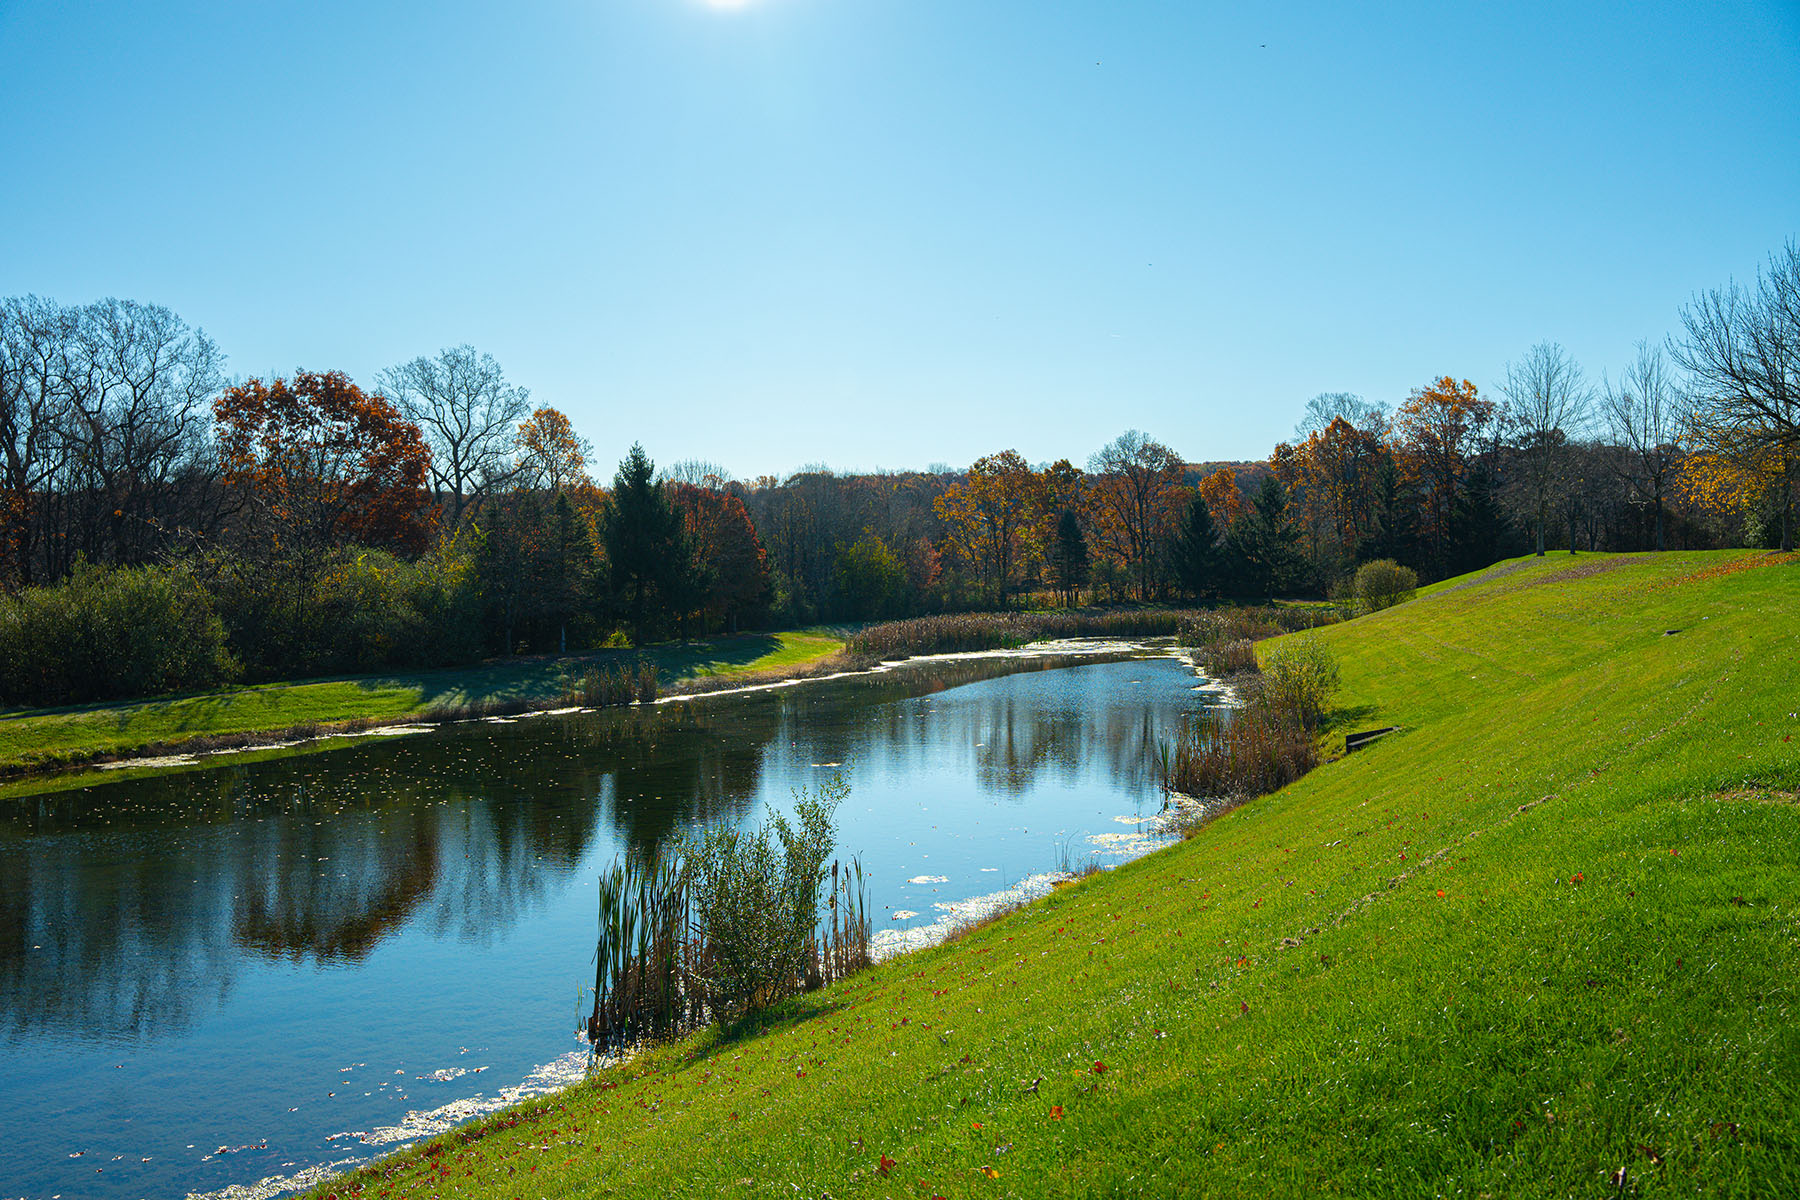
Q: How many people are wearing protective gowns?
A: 0